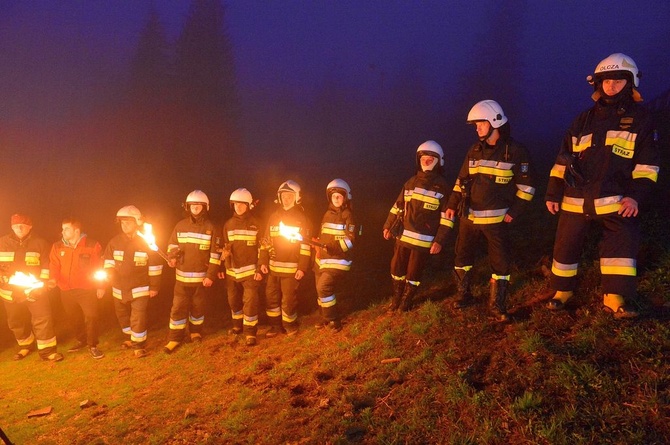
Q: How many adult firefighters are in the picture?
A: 9